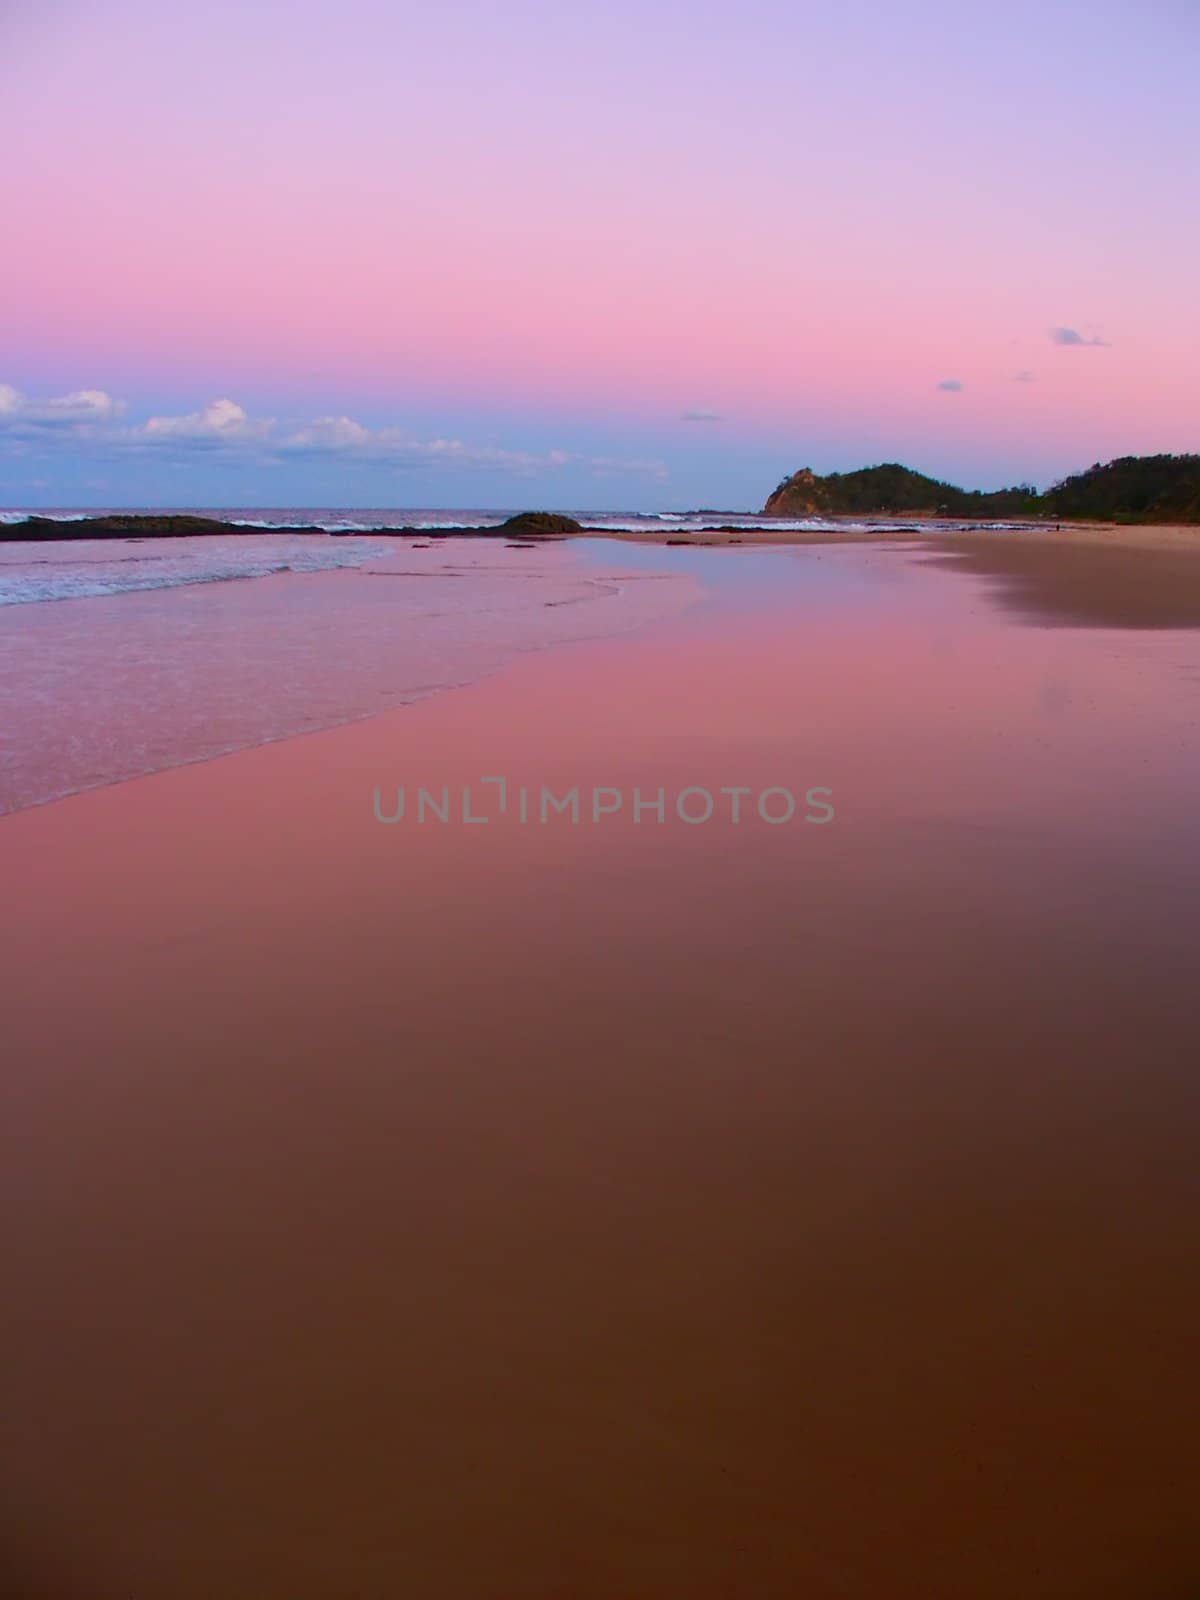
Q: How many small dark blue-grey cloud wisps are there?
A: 4